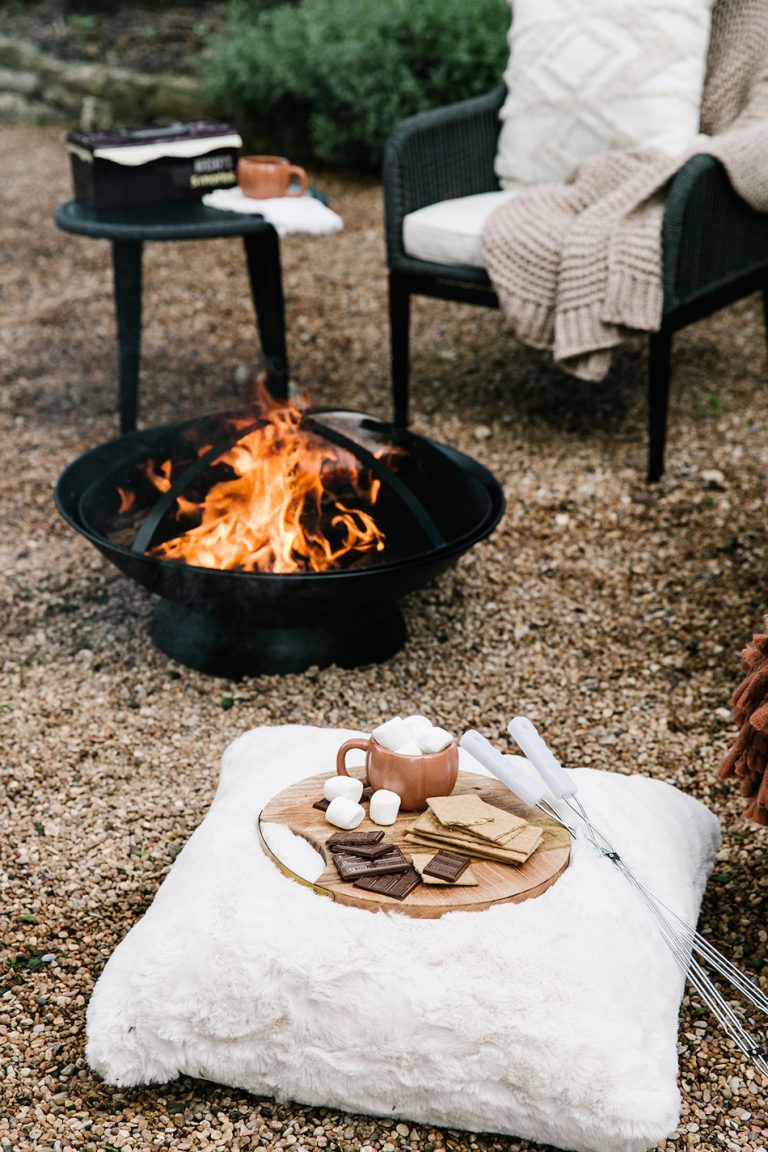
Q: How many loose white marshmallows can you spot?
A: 3